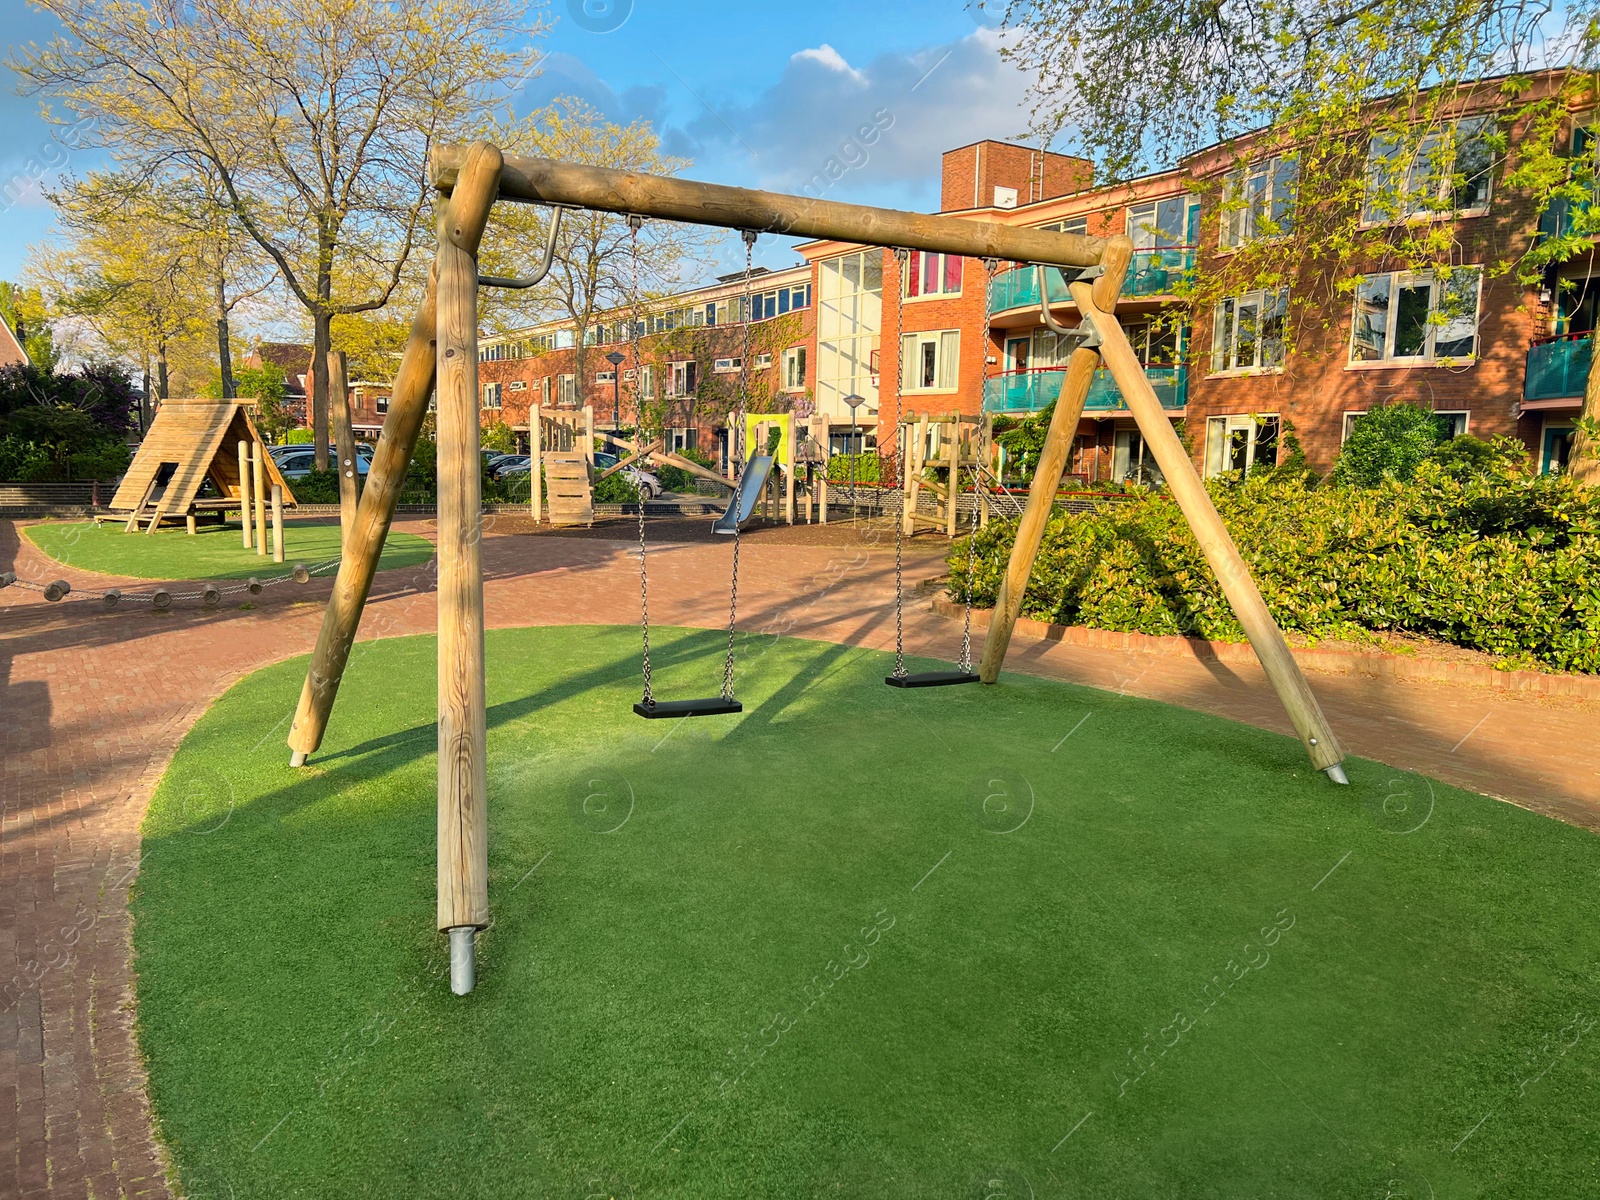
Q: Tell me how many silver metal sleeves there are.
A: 3